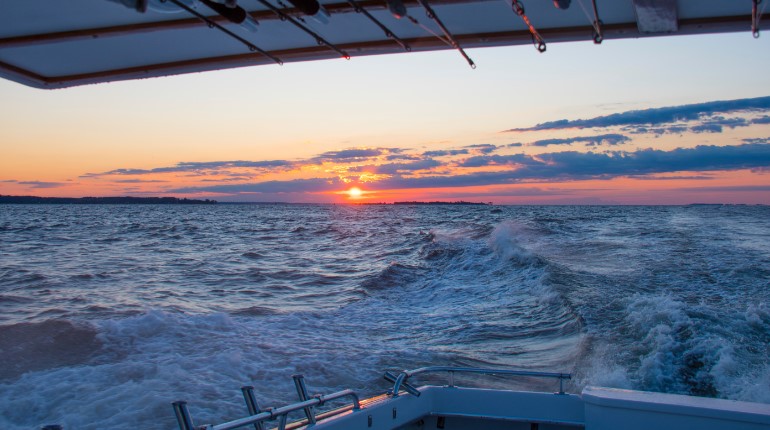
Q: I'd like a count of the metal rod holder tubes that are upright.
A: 3